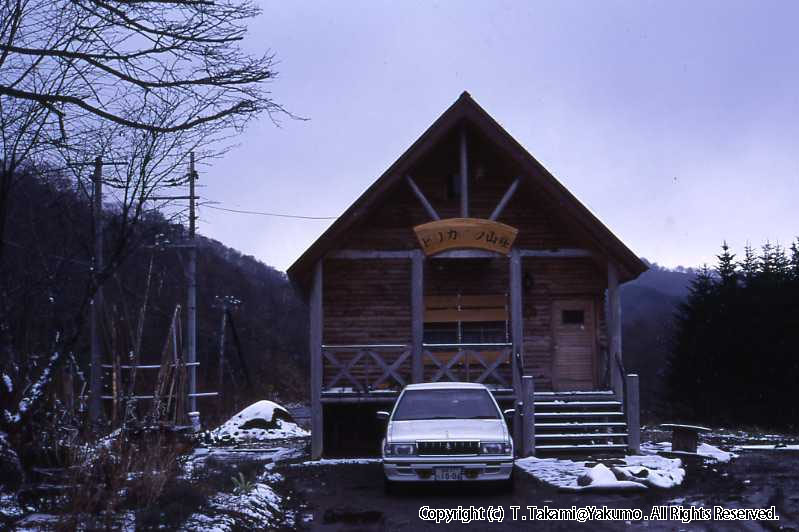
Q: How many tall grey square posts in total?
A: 4